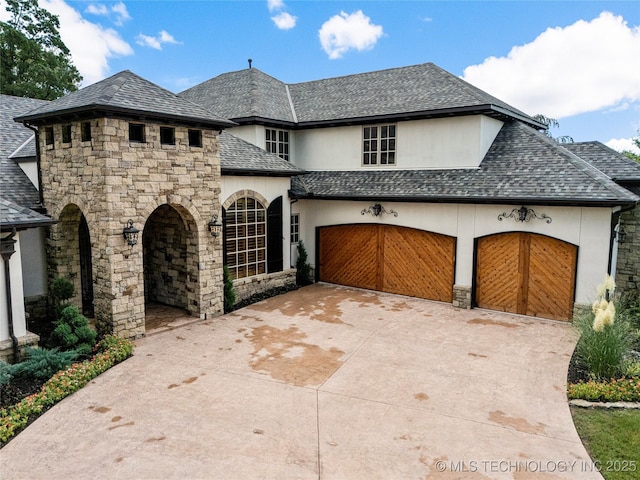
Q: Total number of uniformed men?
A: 0